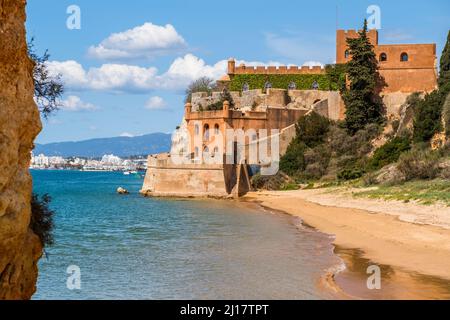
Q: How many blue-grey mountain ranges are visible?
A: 1